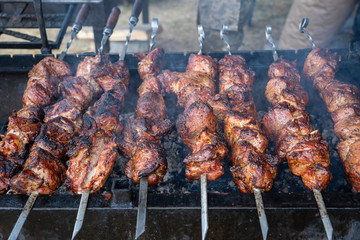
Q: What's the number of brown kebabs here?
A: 8